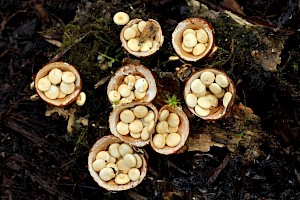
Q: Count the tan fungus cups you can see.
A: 8